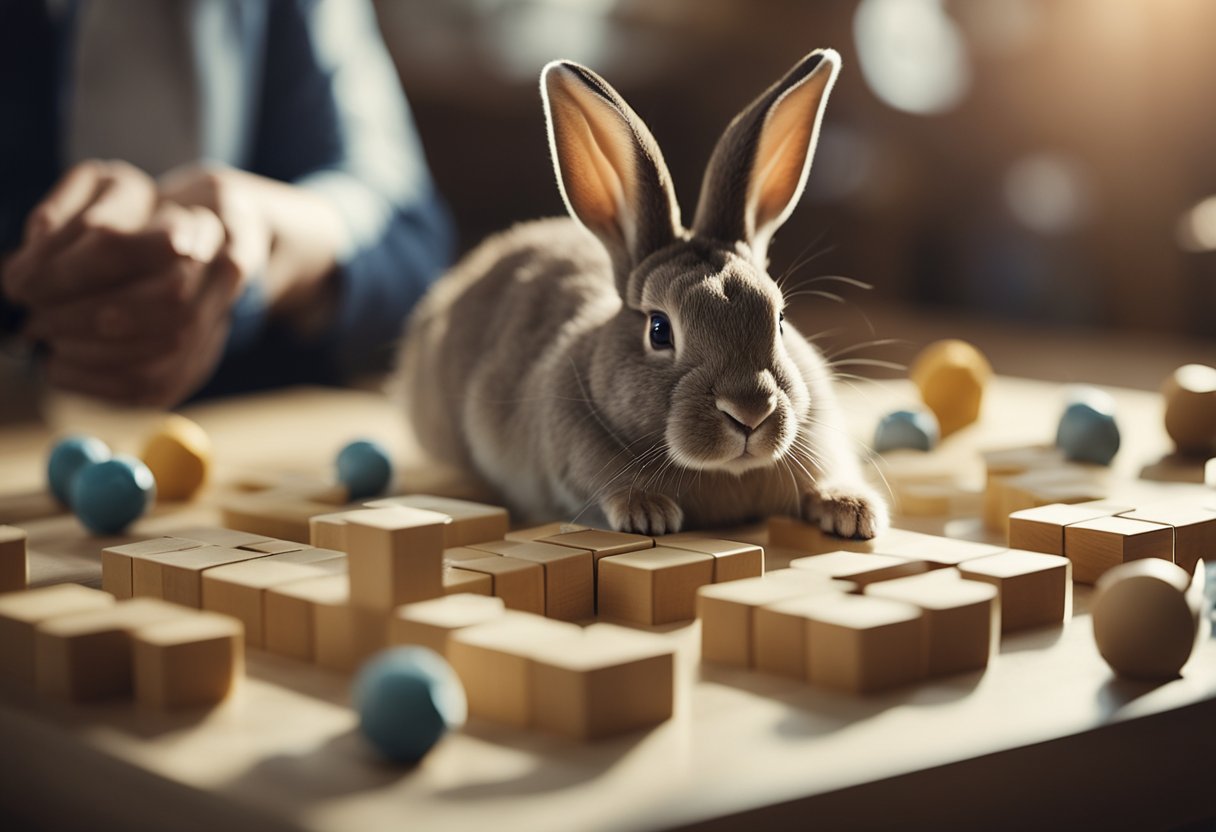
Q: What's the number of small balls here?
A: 10